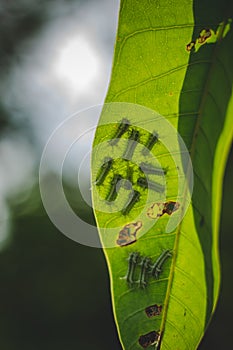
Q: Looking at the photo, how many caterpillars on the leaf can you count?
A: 12